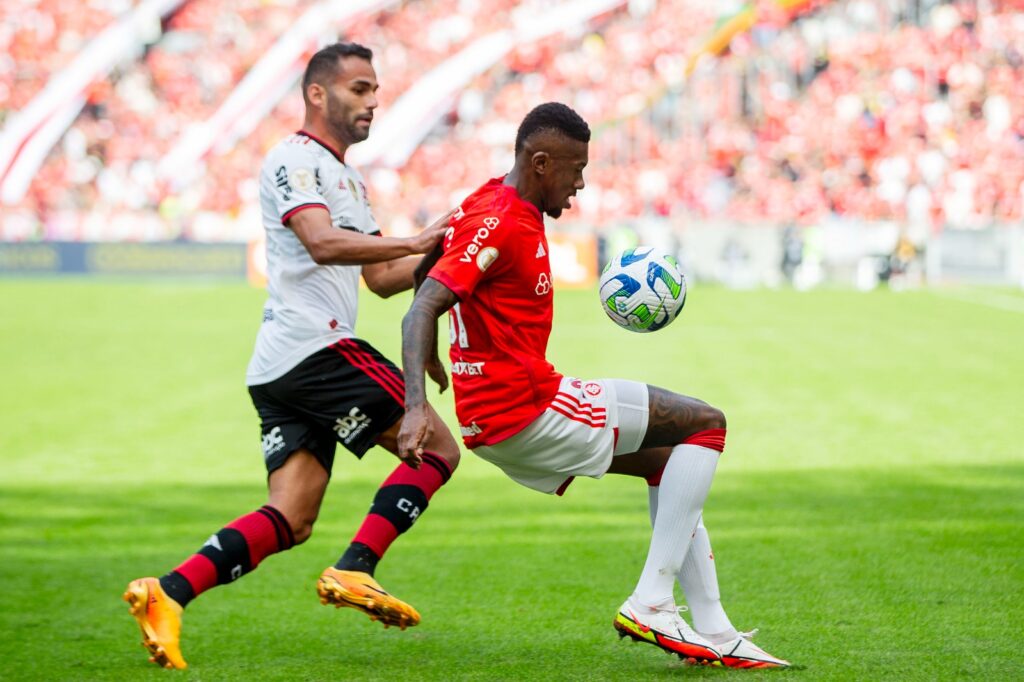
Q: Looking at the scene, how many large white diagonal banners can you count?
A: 3